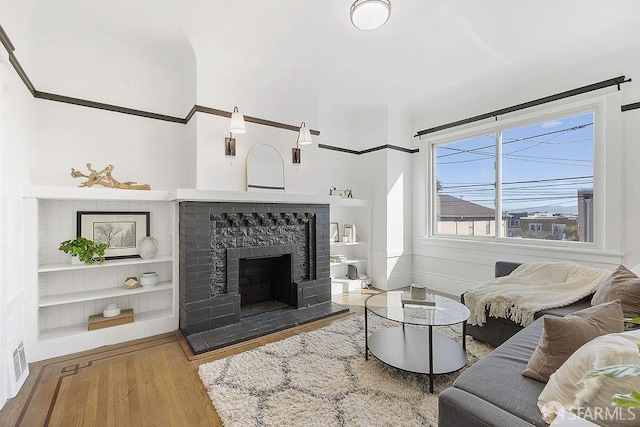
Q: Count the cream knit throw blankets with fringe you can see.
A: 1